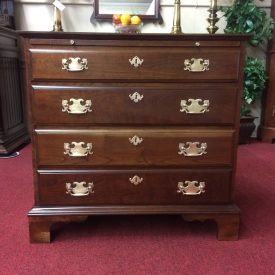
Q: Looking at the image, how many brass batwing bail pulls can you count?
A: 8